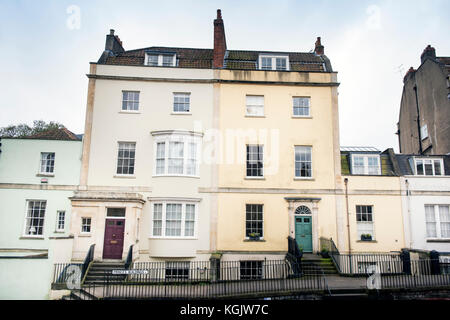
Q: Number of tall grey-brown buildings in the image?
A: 1